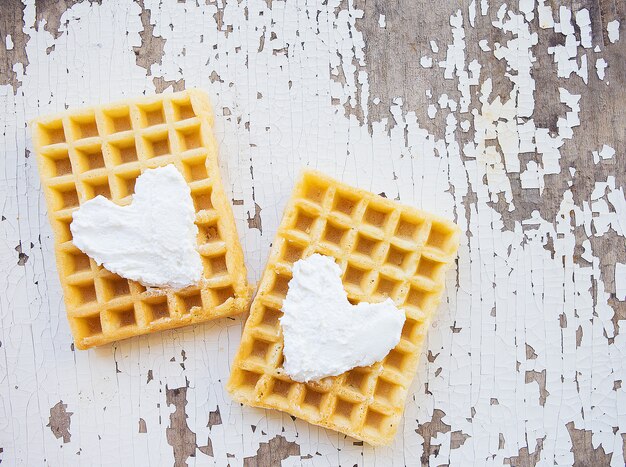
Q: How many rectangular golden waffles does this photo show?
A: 2